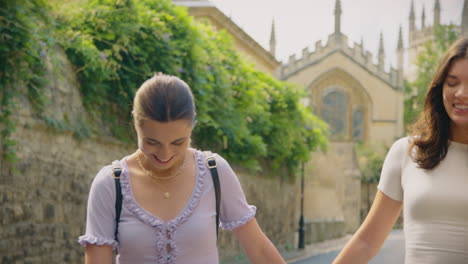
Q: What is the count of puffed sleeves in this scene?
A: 2